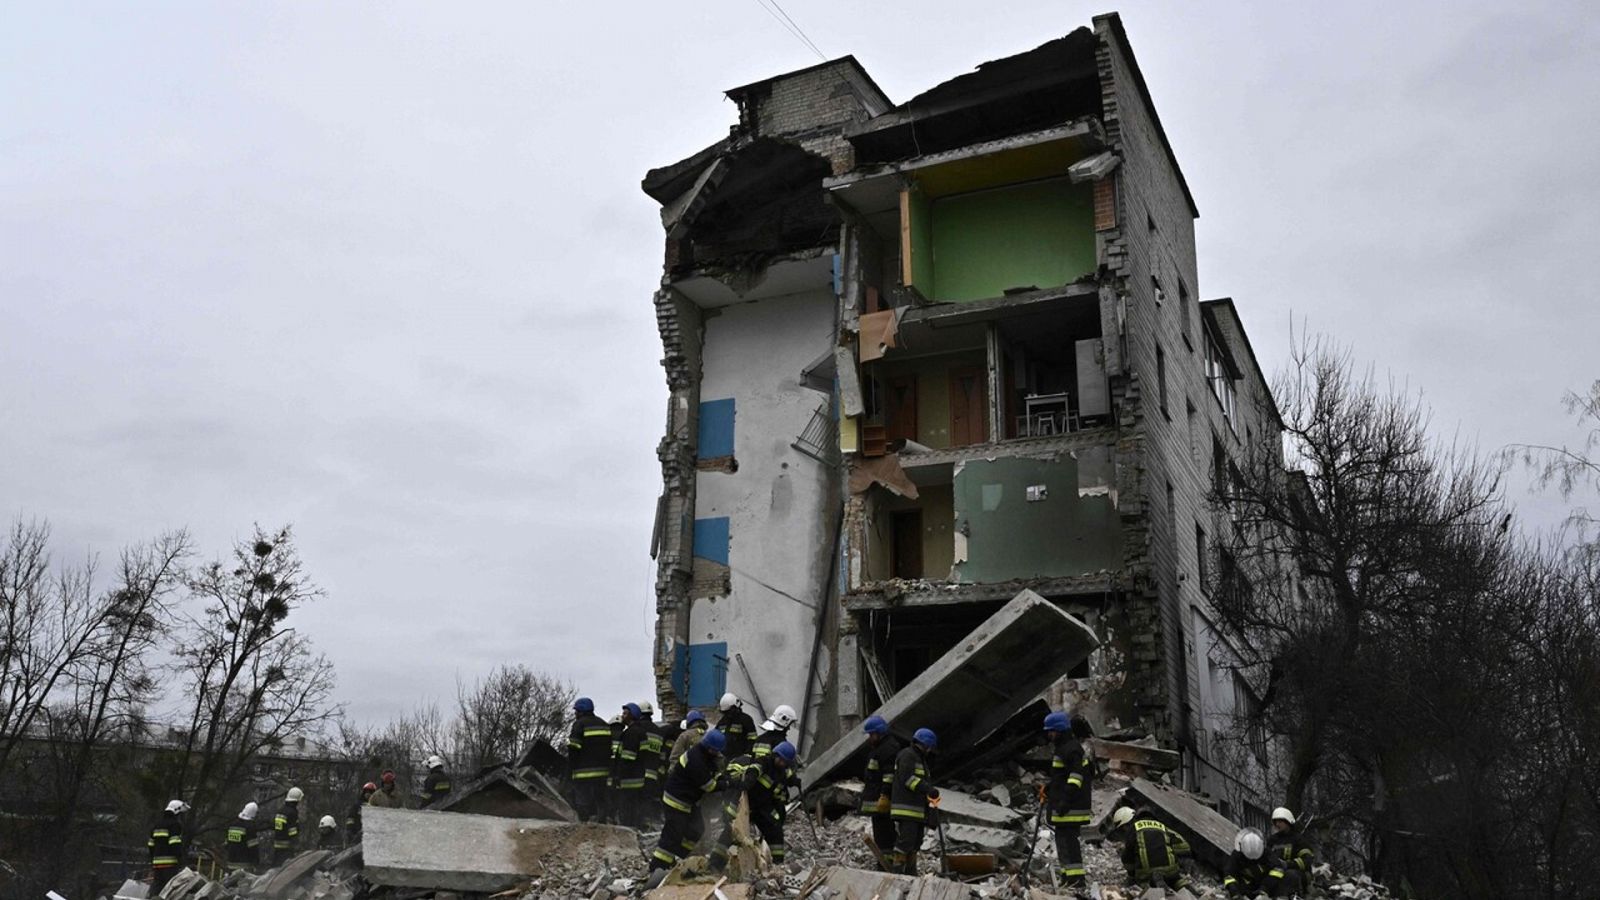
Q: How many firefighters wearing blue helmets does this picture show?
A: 8